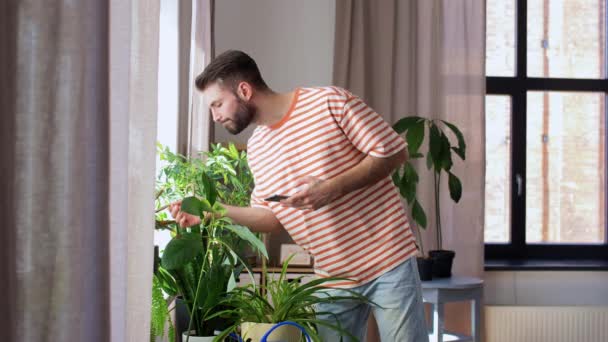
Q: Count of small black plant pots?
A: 2